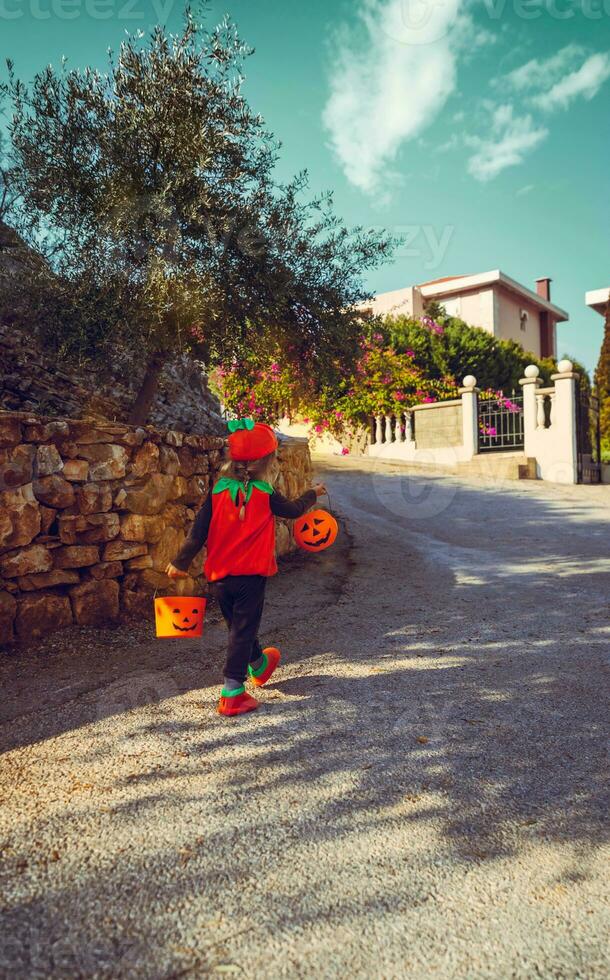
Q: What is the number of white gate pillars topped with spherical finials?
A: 3